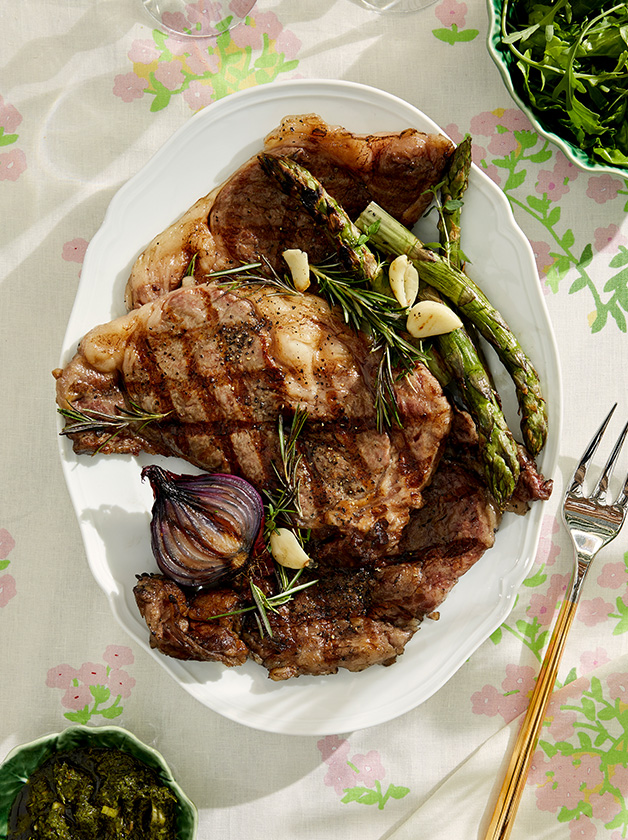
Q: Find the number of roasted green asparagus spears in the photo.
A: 4